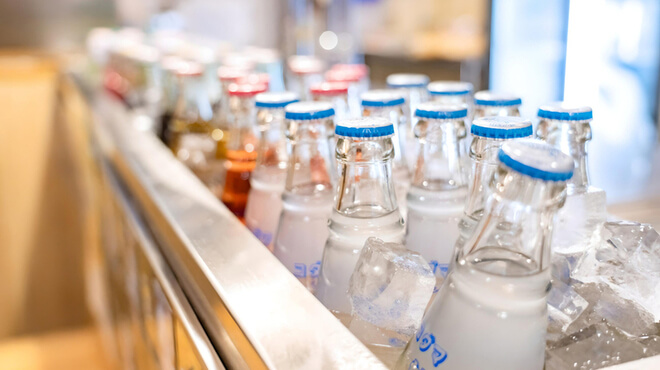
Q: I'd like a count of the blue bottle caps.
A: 11